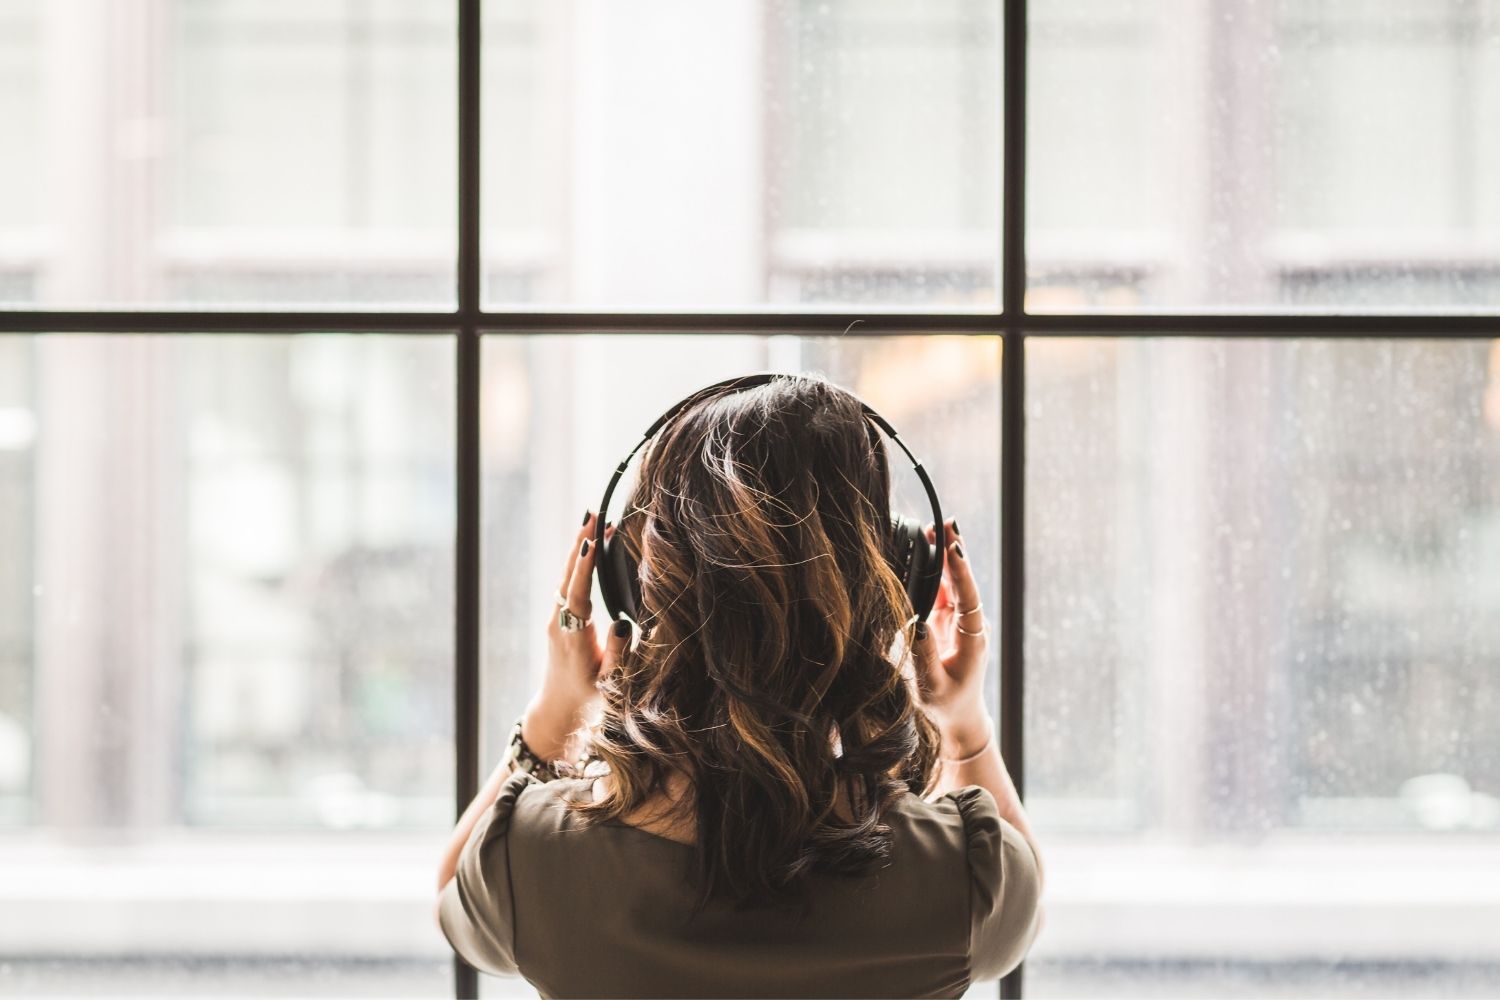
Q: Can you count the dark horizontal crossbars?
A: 1